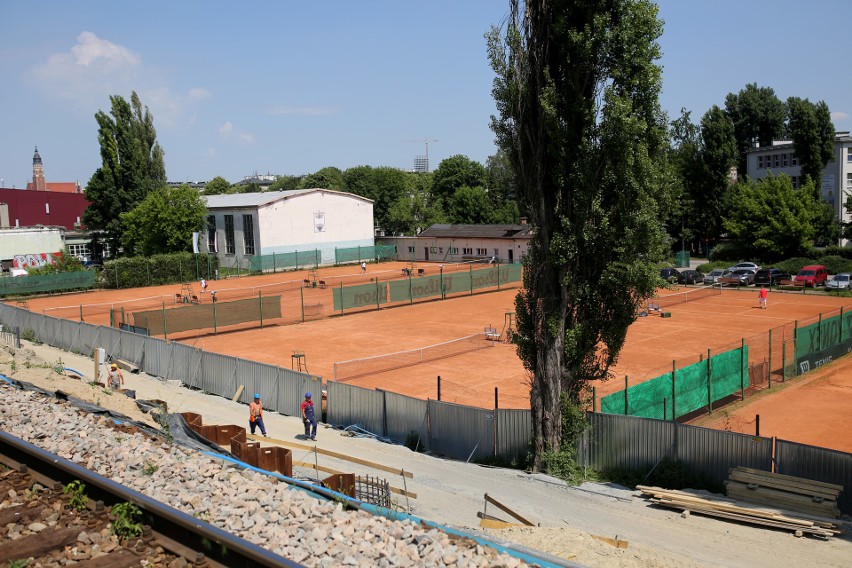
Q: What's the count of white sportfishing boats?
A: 0